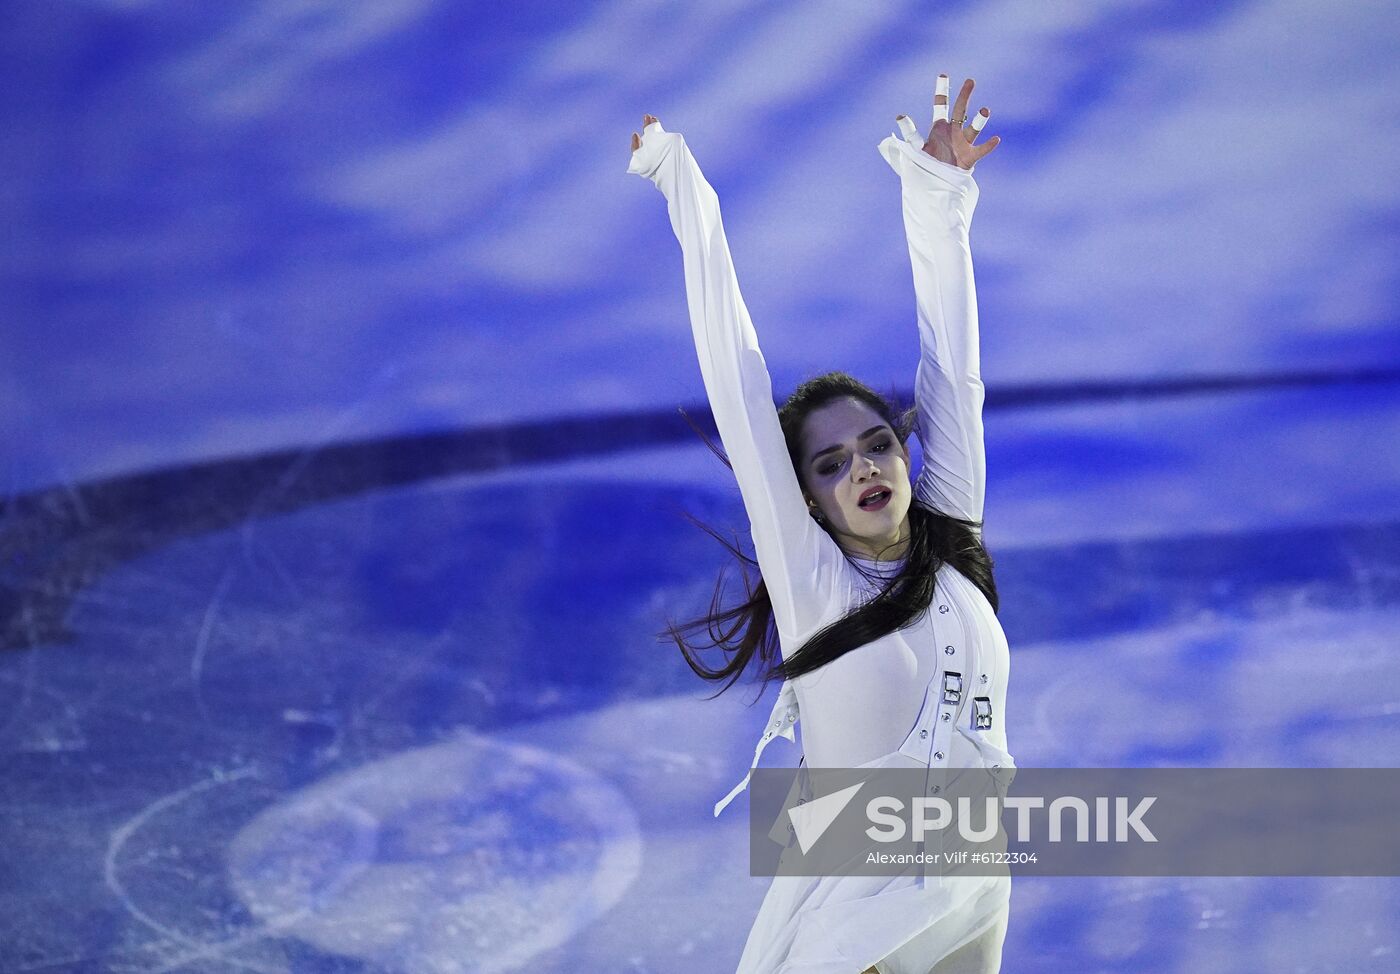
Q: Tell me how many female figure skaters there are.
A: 1